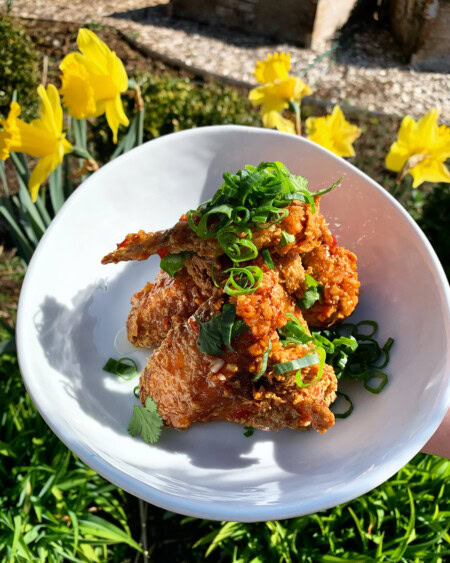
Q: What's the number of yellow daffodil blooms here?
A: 5